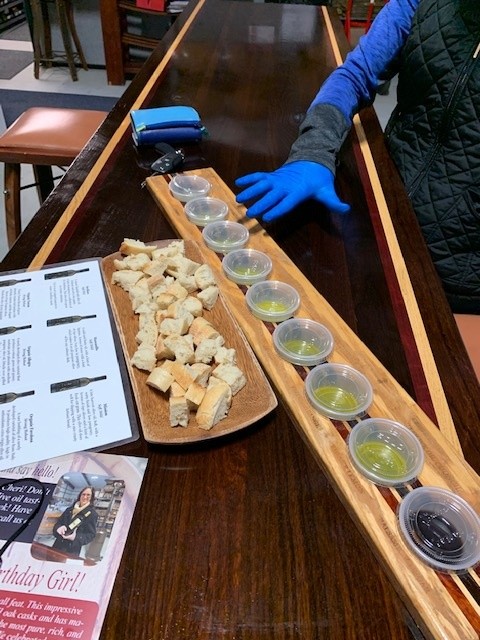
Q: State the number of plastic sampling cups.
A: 9